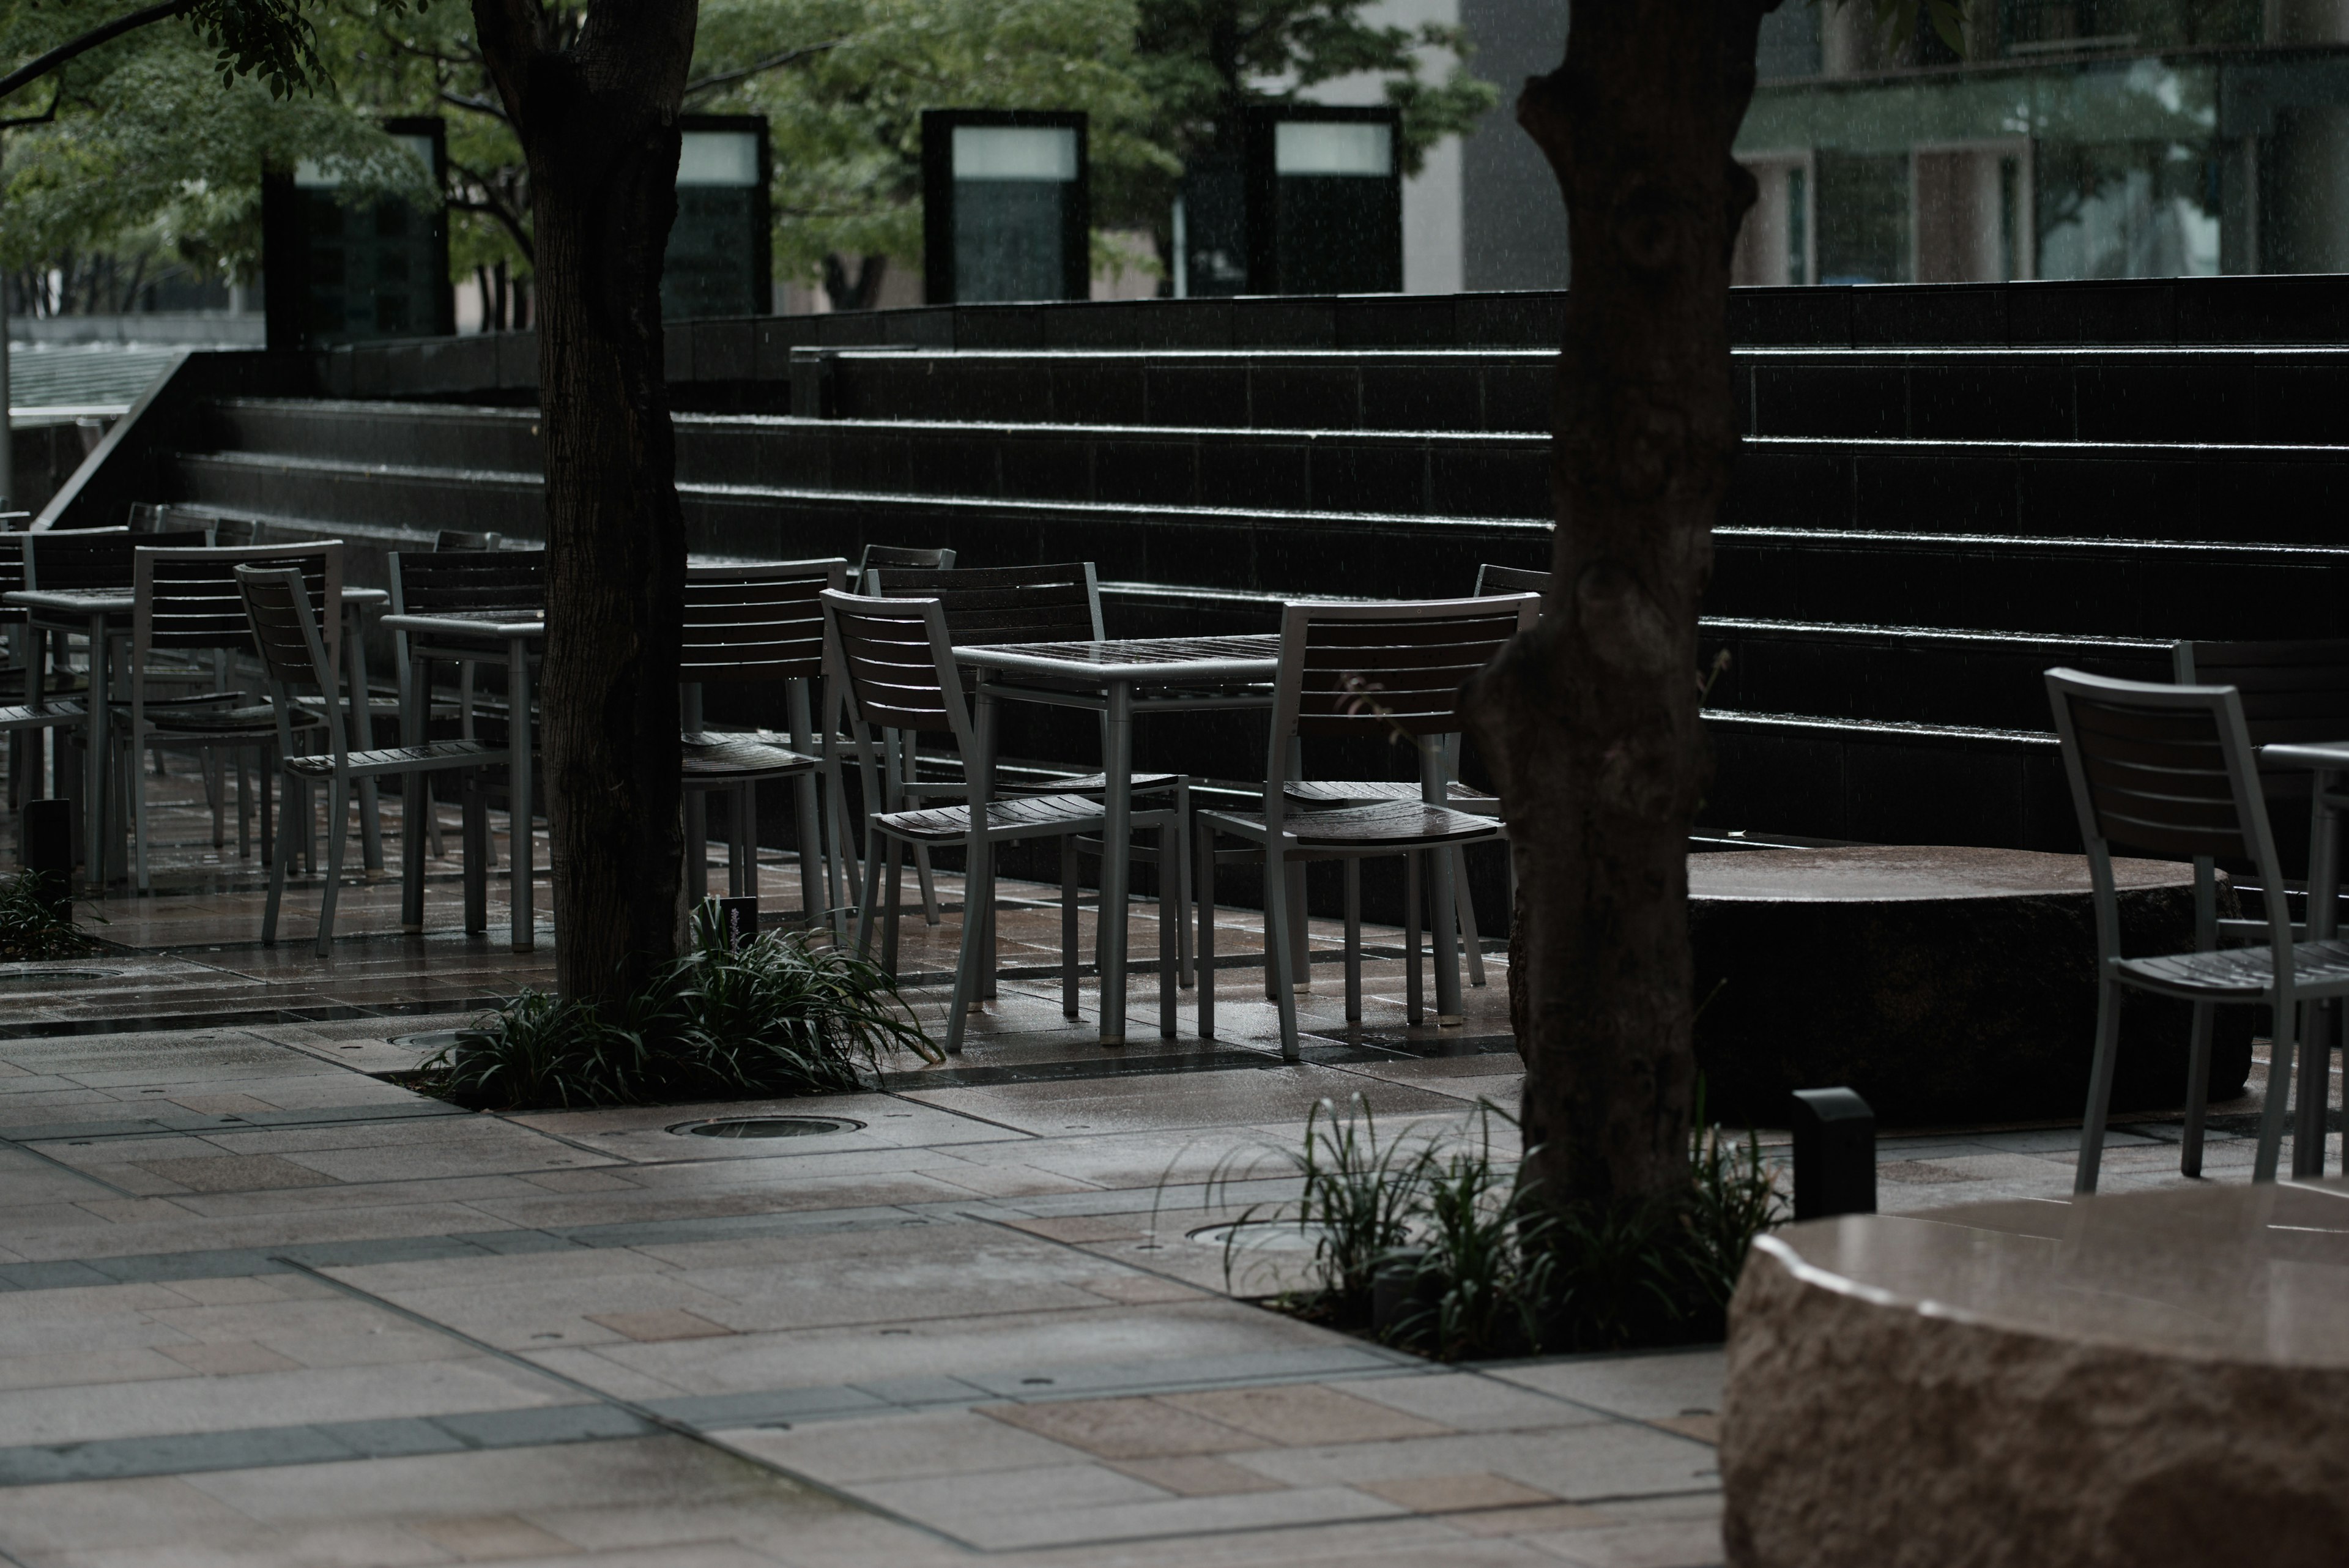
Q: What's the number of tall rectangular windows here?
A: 4